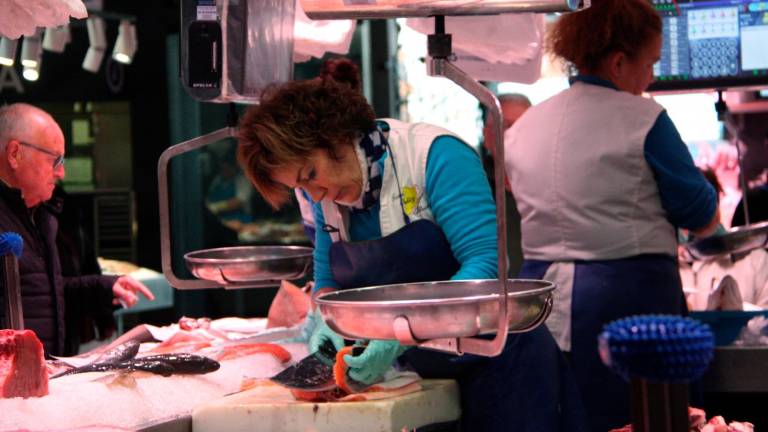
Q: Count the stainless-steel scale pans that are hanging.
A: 3